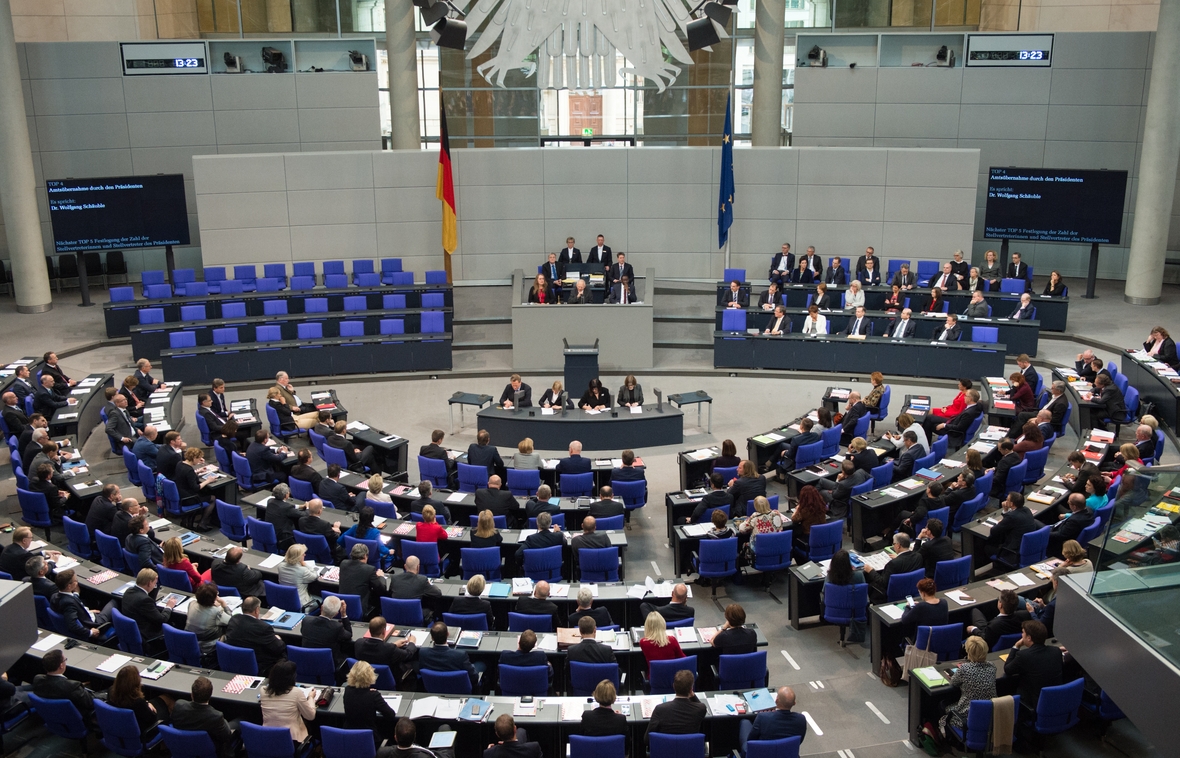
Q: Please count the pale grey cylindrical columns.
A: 4